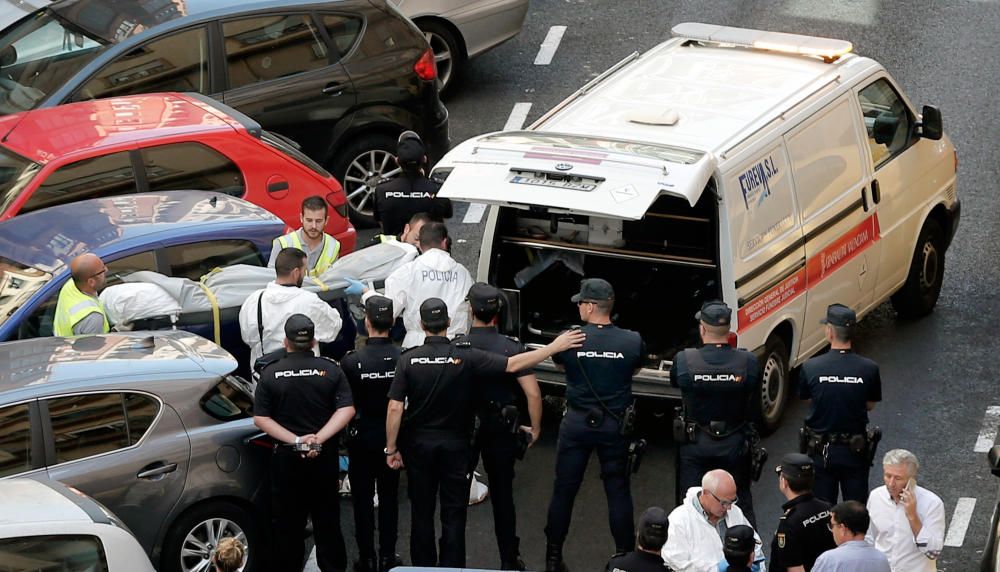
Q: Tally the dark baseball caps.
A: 11